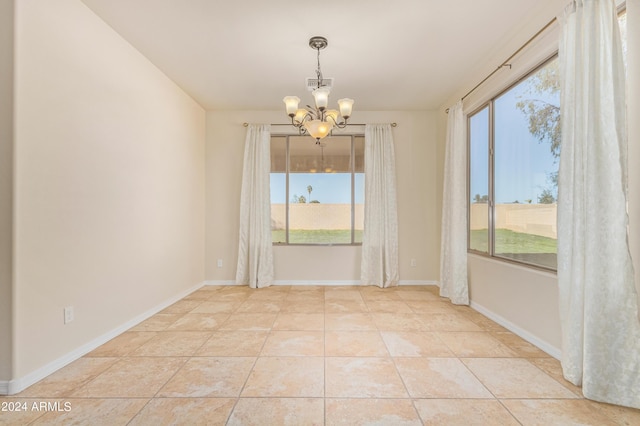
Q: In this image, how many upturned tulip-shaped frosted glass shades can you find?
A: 5